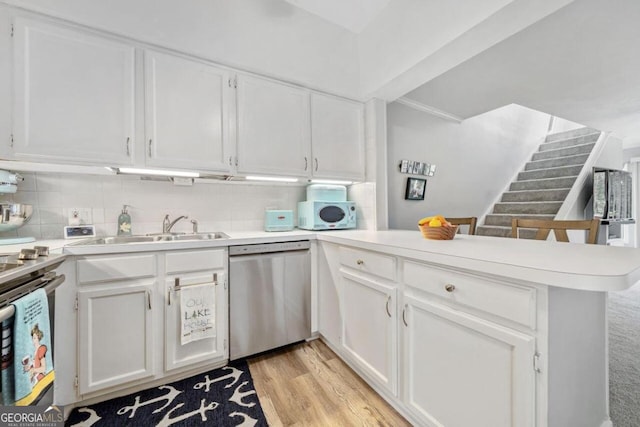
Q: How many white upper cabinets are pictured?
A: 4